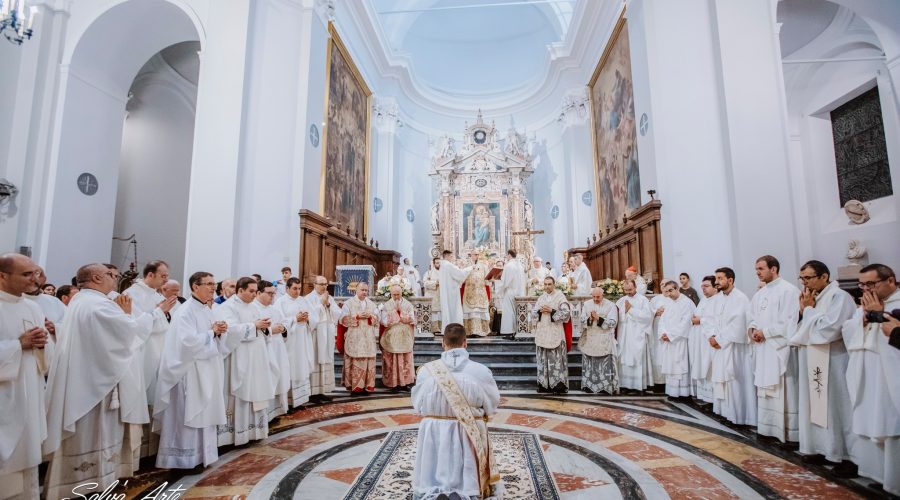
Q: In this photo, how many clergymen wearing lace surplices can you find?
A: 4